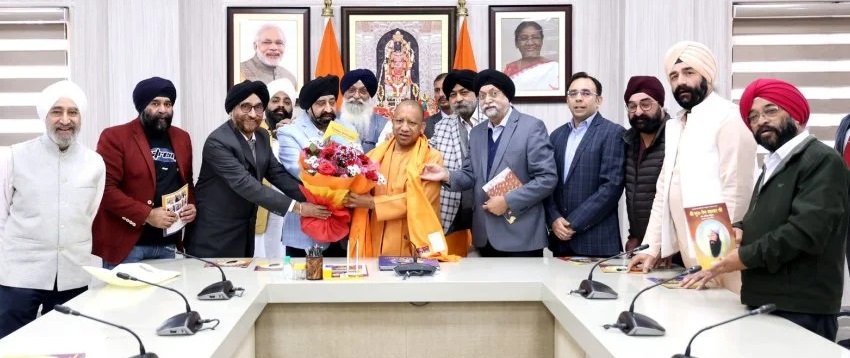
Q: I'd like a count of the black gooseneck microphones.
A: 7